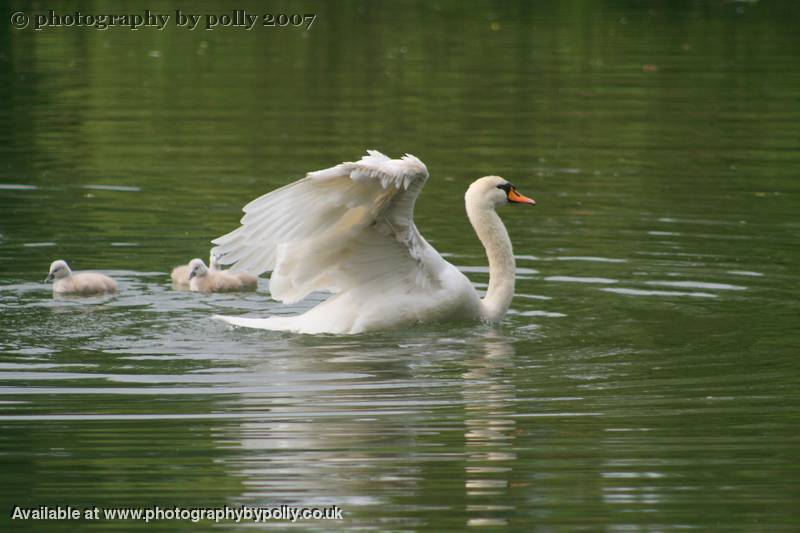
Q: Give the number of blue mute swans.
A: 0